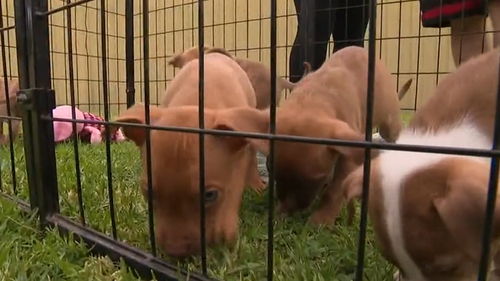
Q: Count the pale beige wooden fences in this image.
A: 1